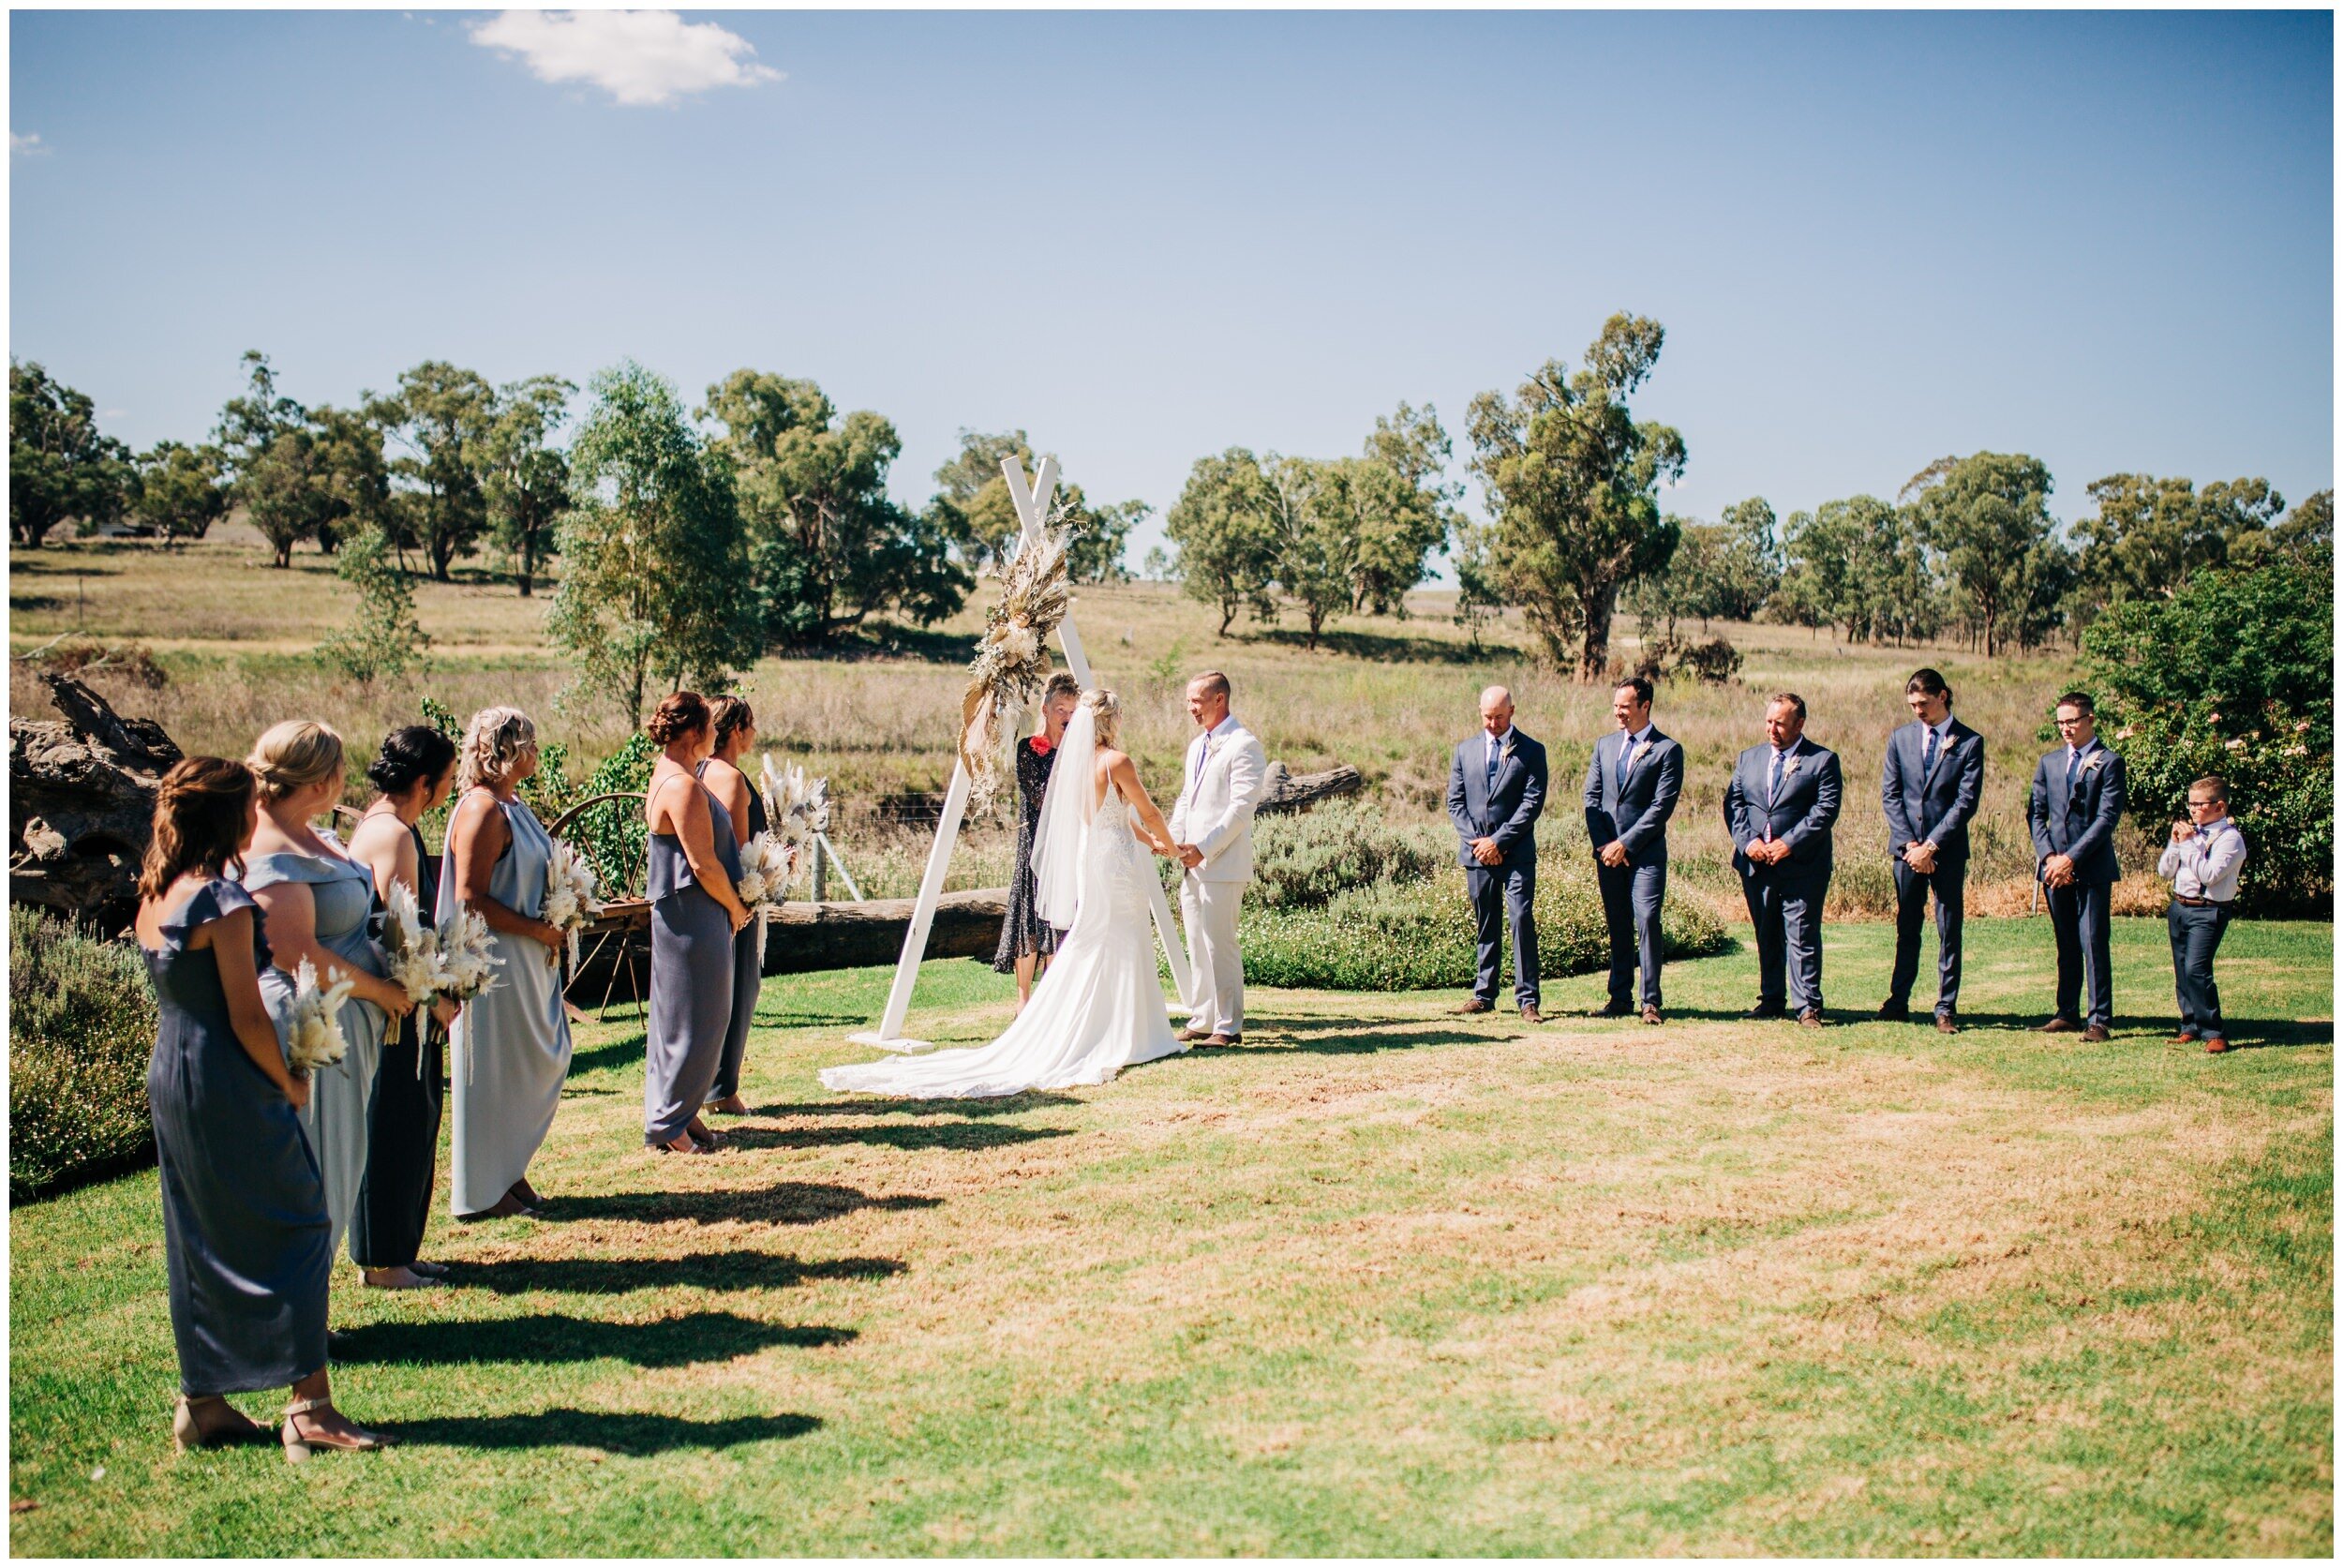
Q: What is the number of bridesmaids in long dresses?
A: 6